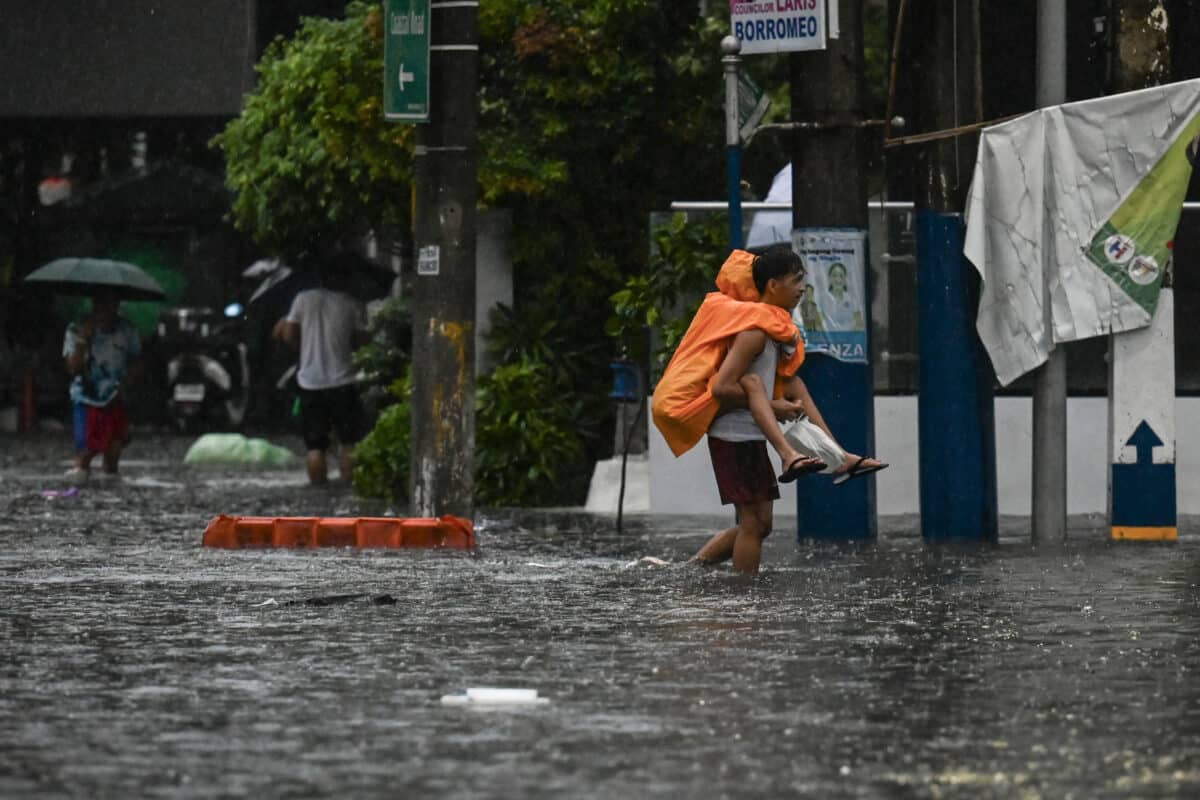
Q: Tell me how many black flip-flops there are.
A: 2